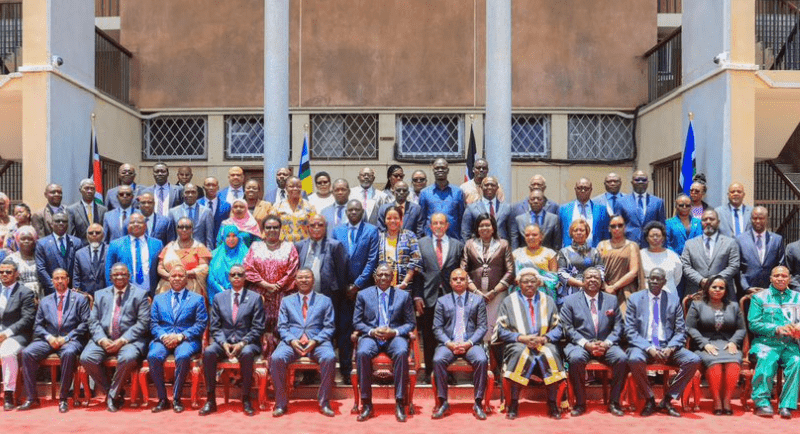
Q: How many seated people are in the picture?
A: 13